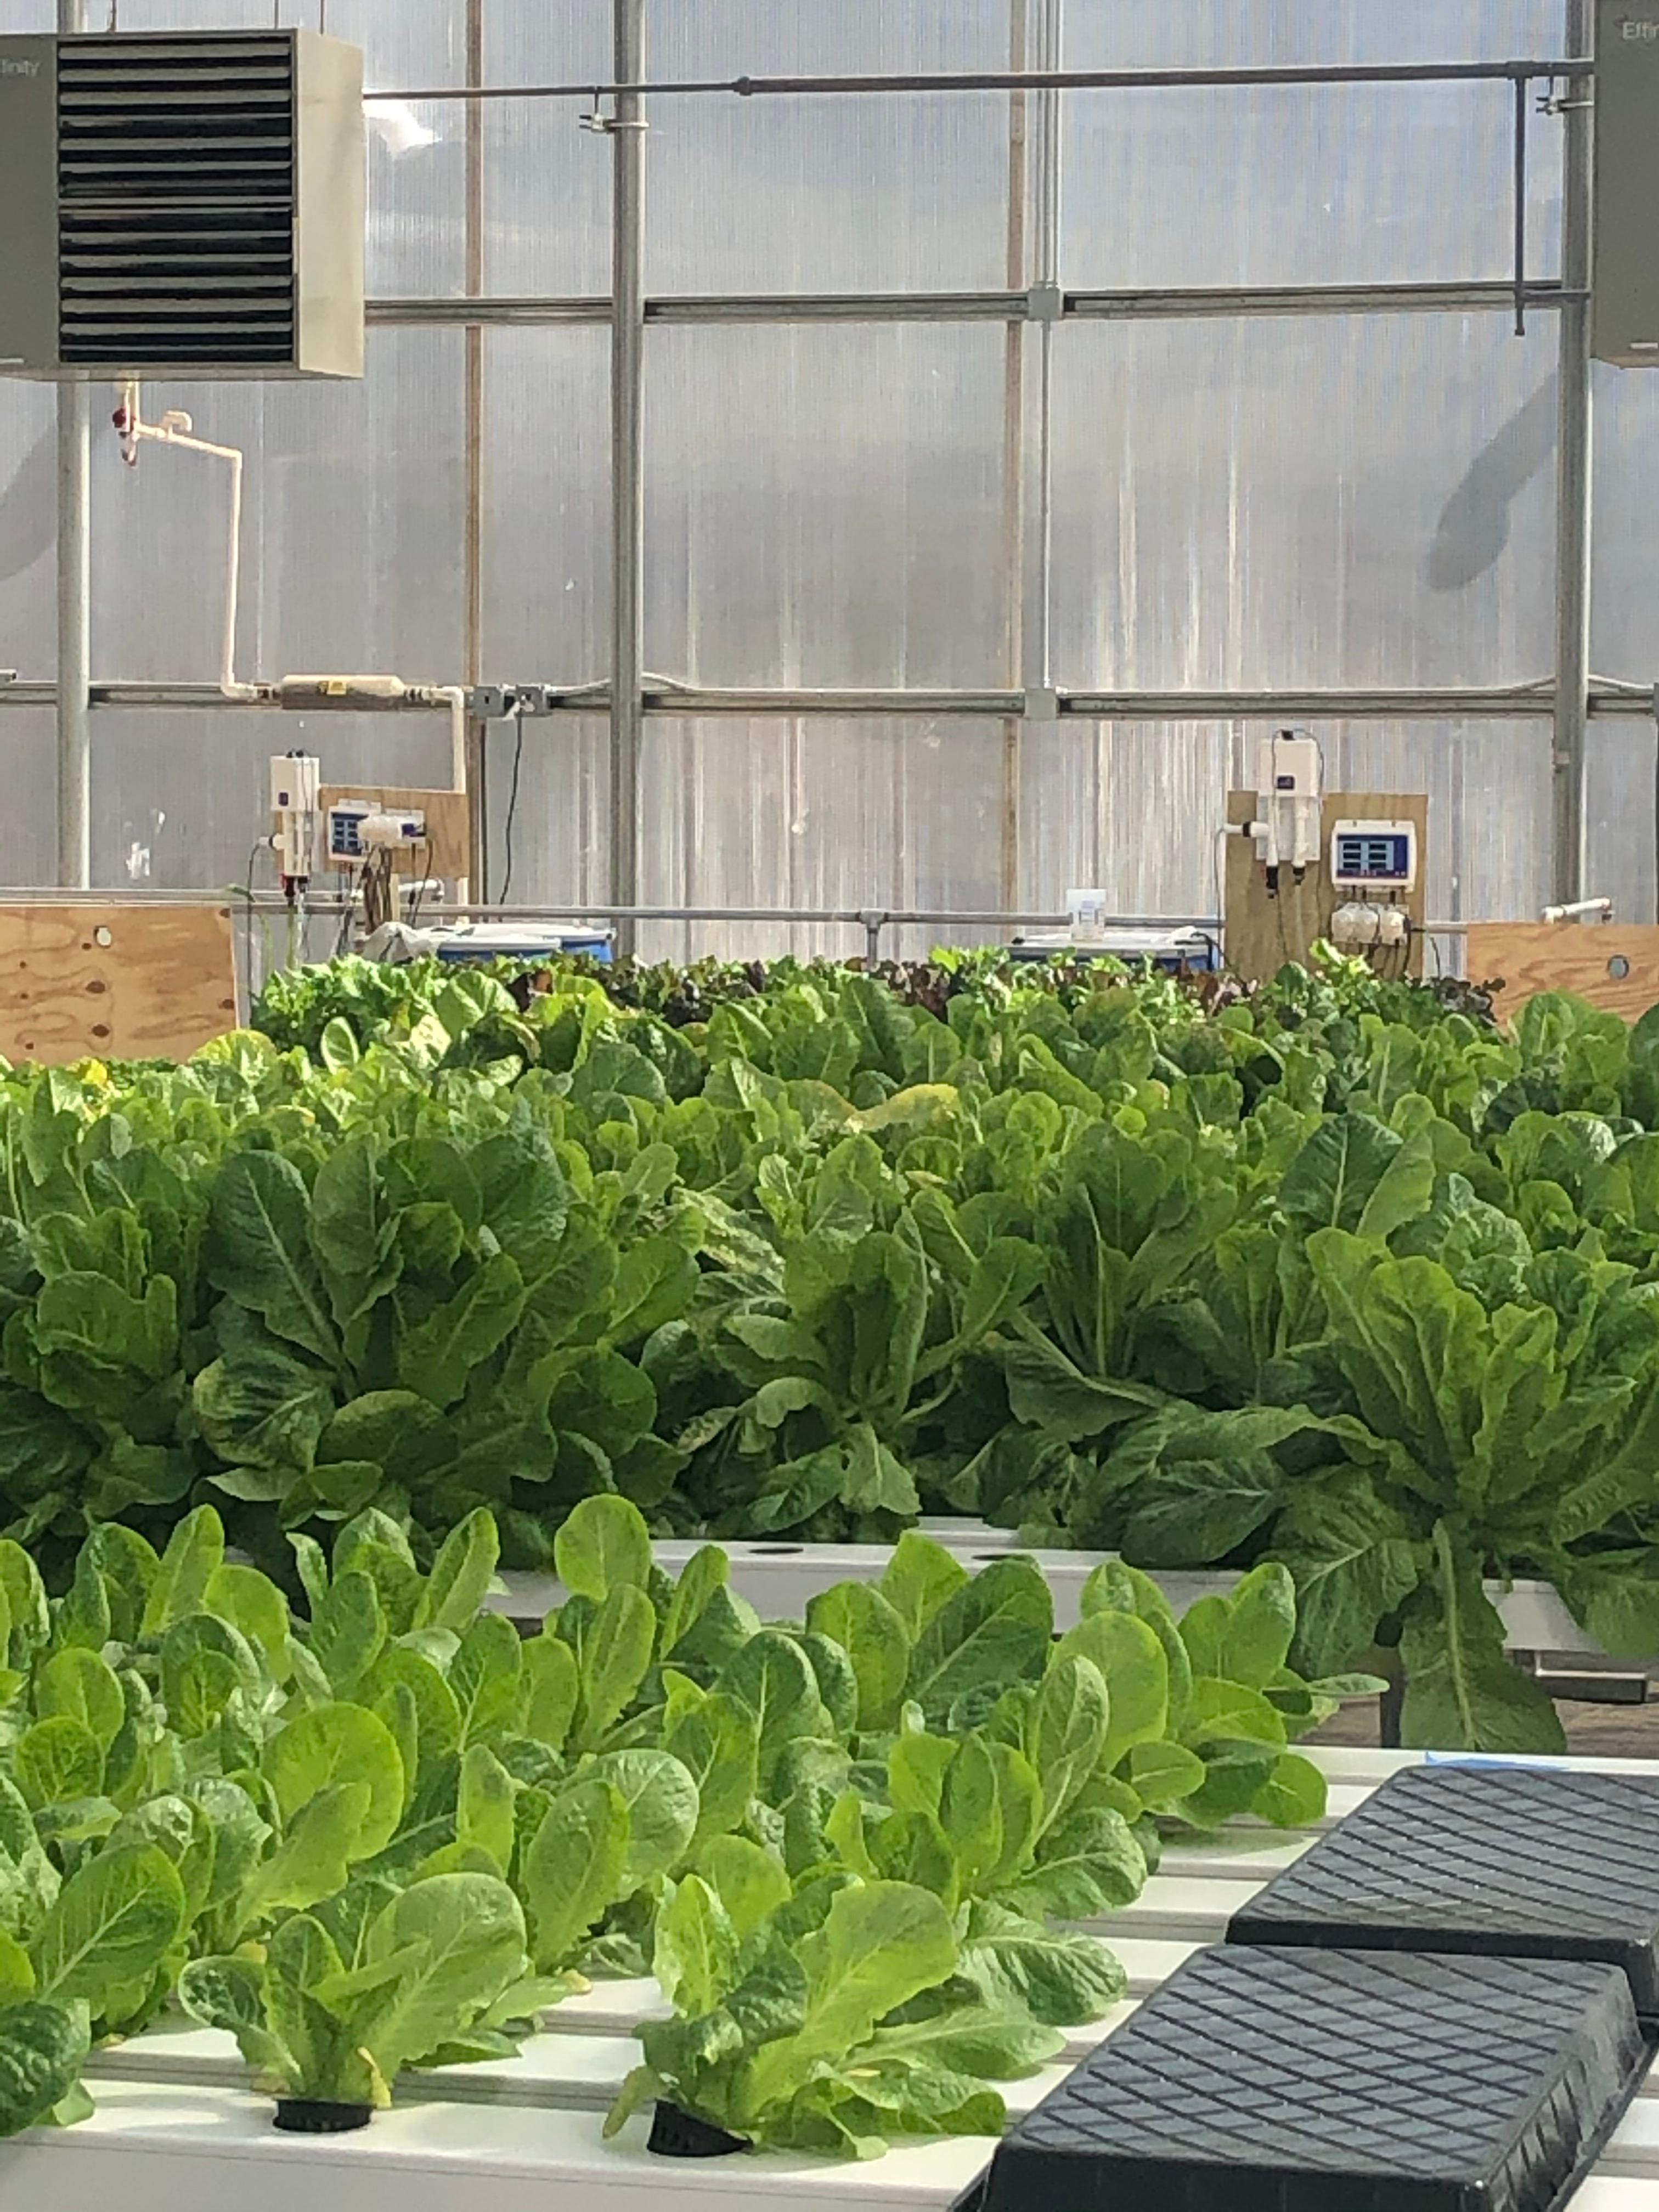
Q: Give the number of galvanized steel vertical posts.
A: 3